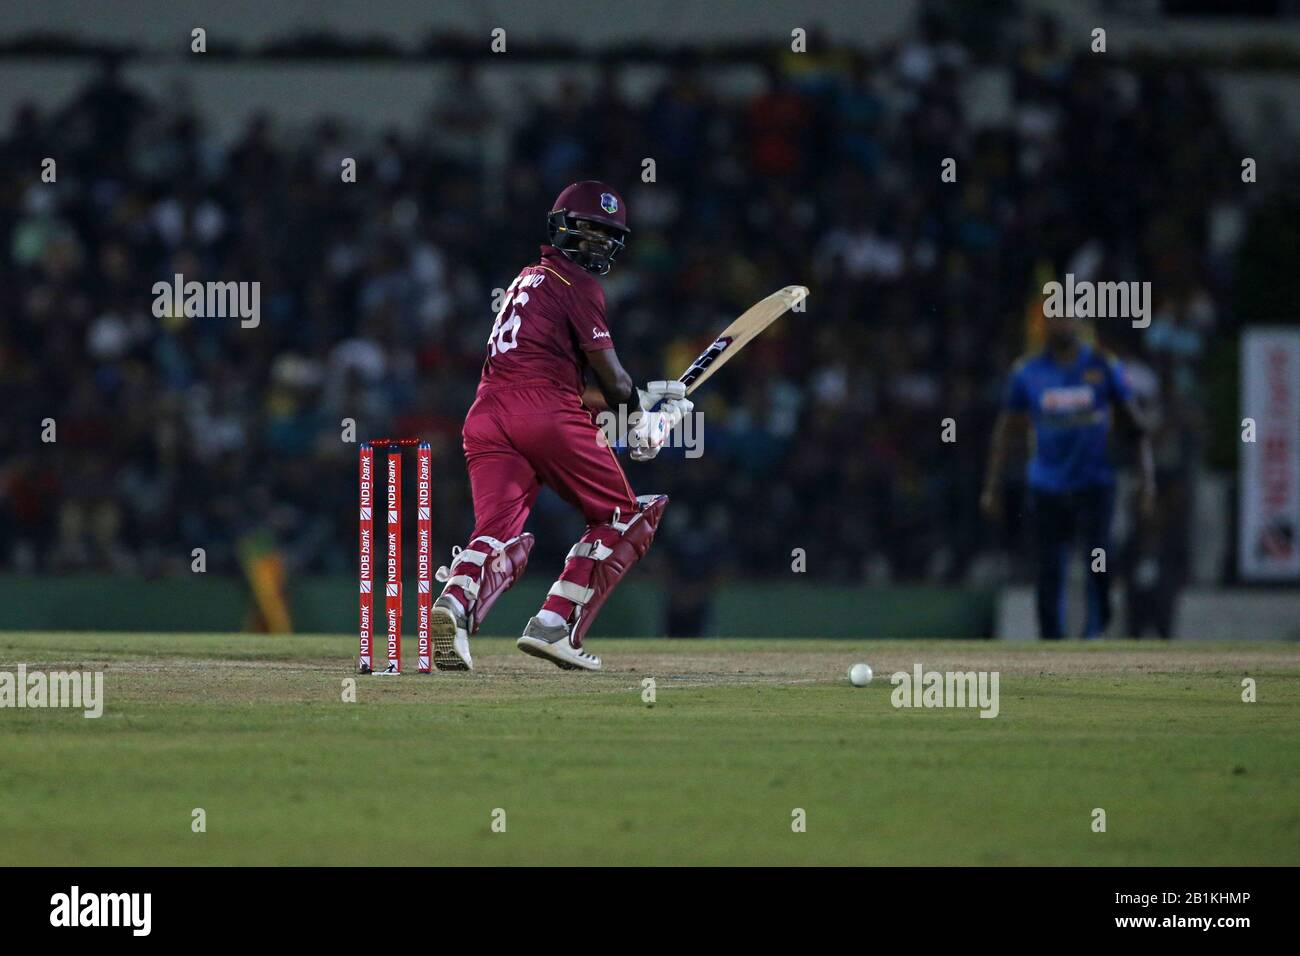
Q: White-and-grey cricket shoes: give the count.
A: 2